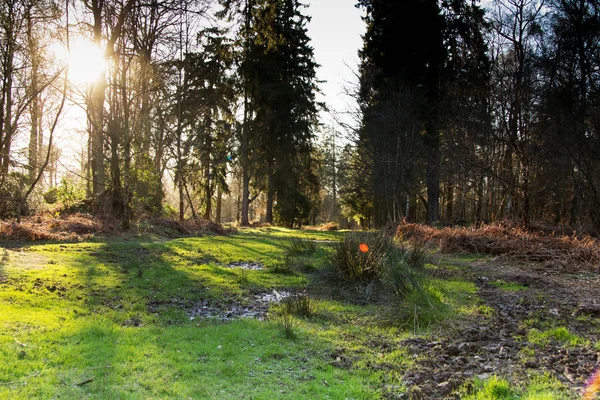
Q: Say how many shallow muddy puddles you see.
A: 2